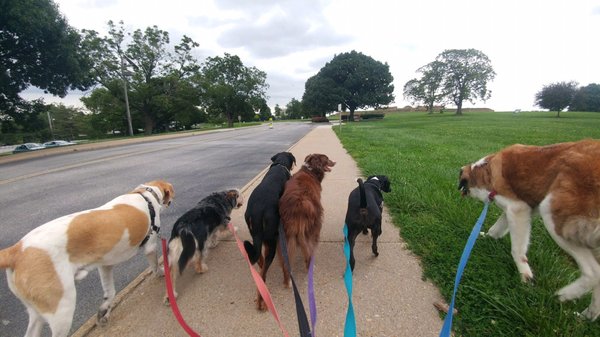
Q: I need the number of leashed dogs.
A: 6